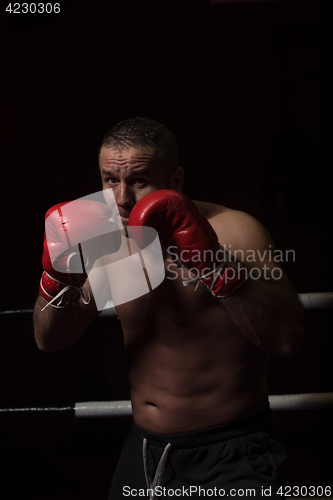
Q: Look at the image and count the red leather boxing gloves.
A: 2